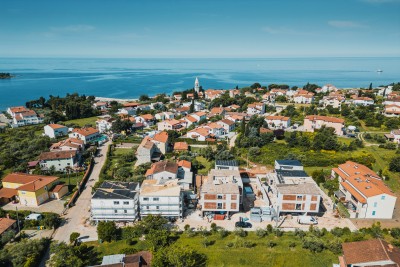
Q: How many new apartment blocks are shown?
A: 4